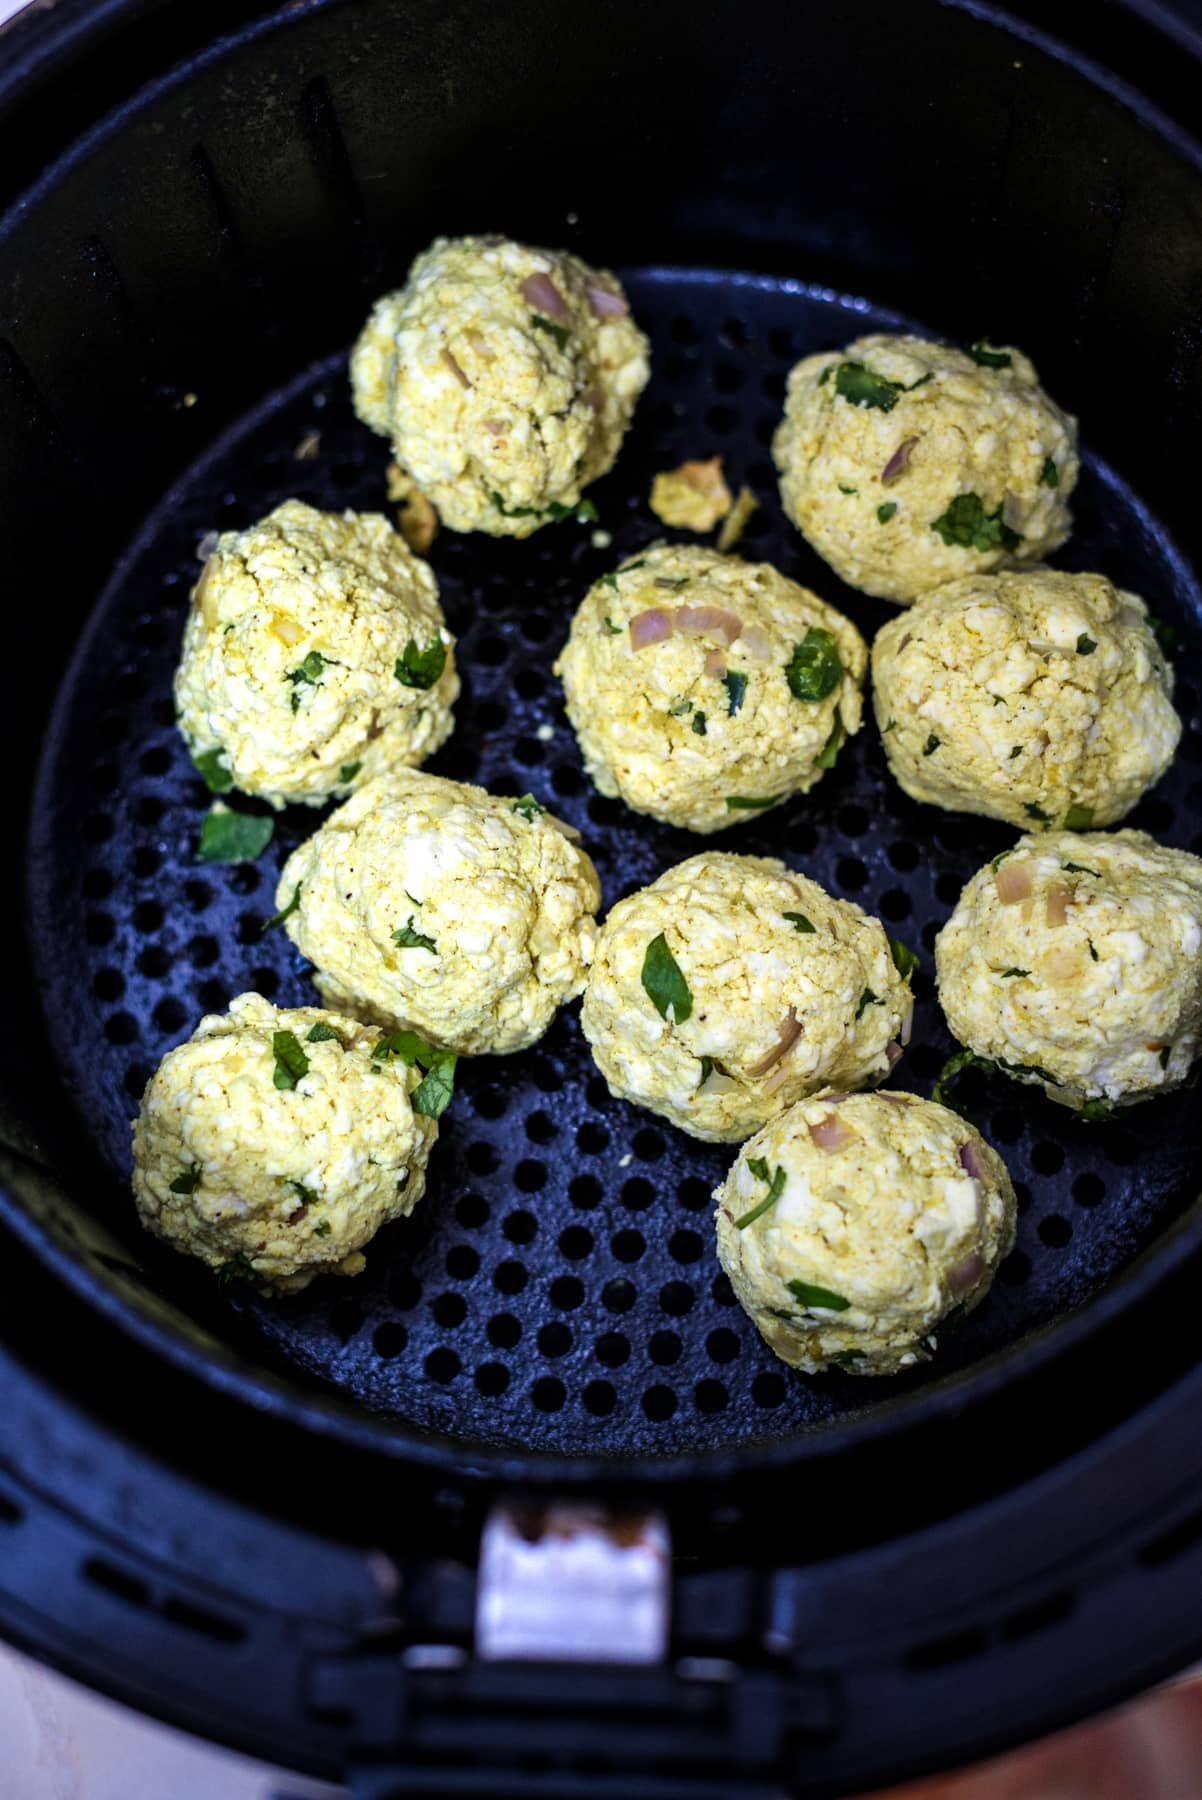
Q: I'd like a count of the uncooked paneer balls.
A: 10